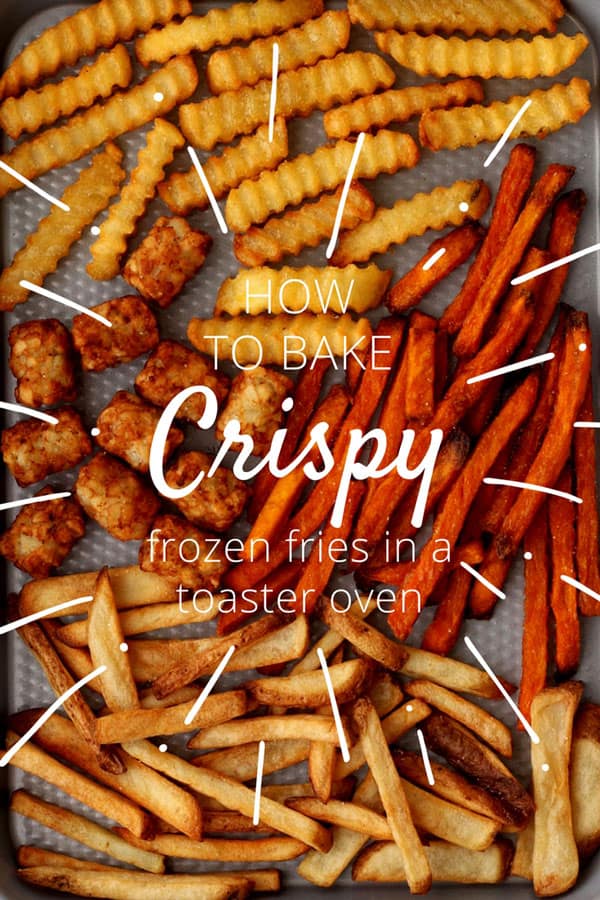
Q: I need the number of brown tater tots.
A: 11